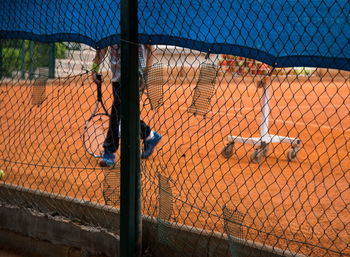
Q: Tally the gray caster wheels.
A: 3